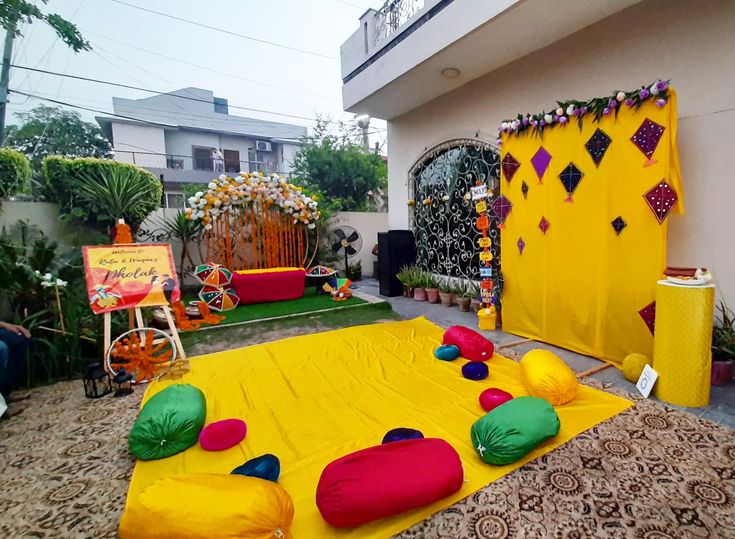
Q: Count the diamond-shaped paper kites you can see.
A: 12